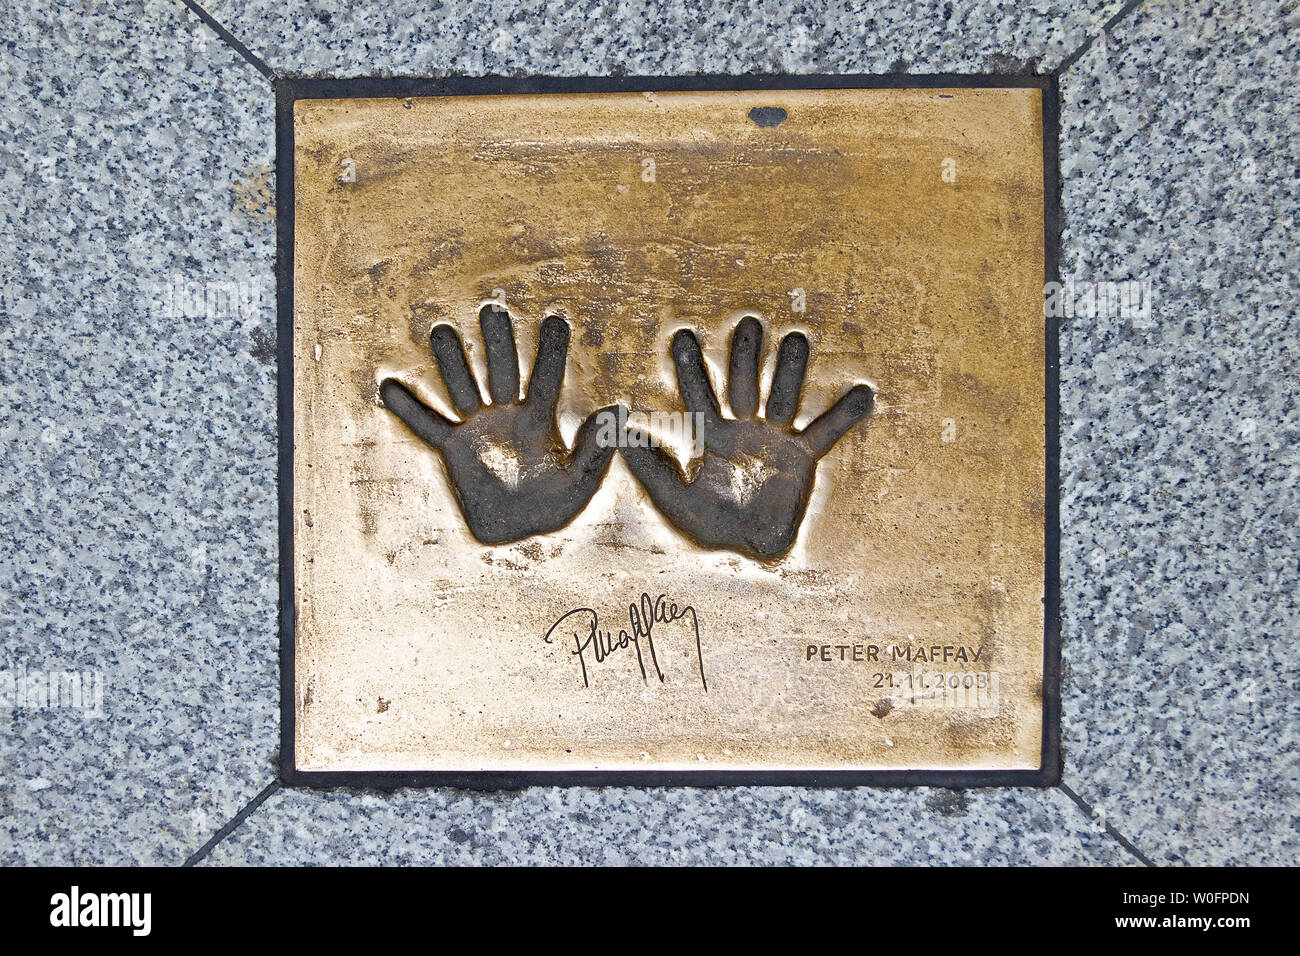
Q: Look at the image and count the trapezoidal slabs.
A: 4